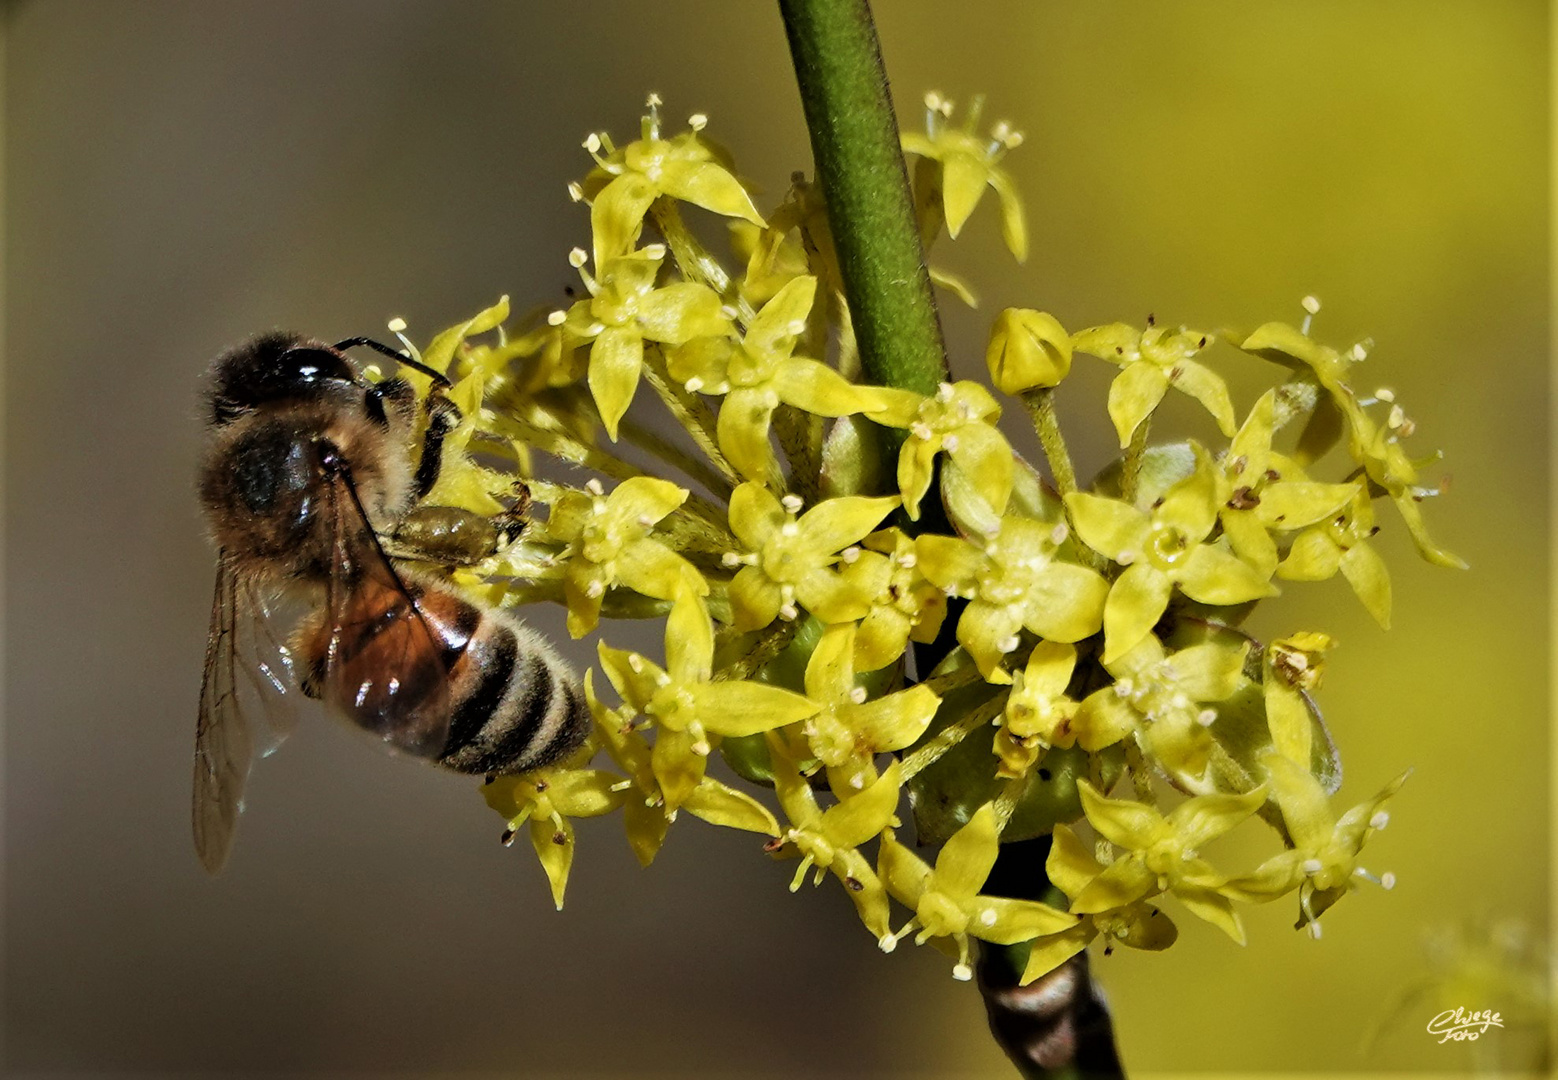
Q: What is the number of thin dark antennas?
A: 1